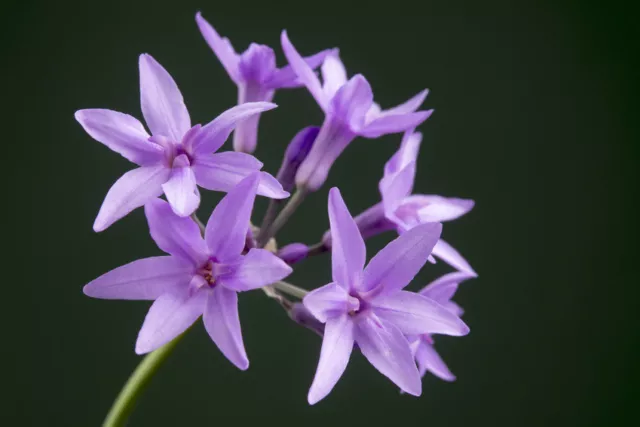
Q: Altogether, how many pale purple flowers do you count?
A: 7